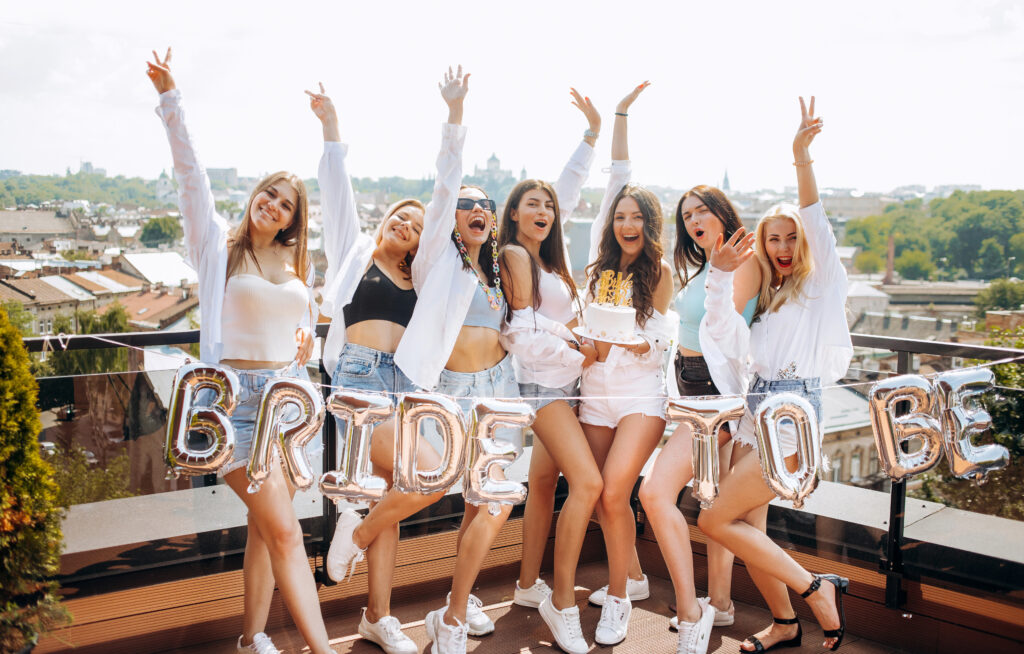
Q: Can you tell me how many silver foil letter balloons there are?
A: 9